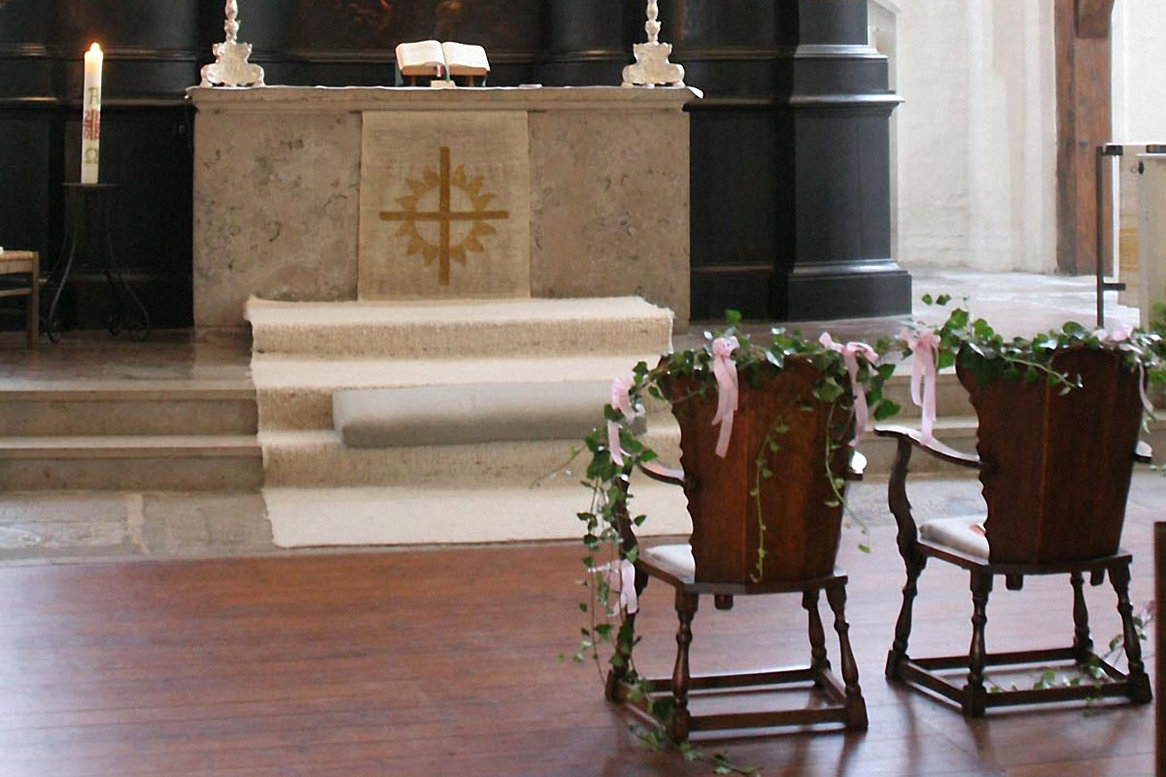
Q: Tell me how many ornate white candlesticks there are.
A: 2